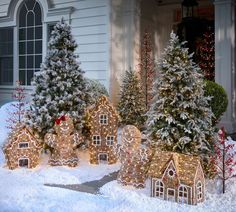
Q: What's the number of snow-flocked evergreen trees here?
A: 3